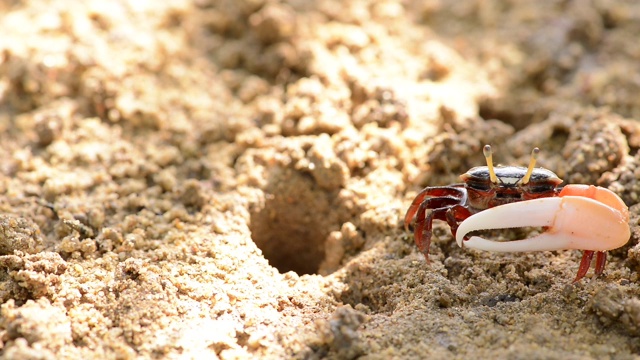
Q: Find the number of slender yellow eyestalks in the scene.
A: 2